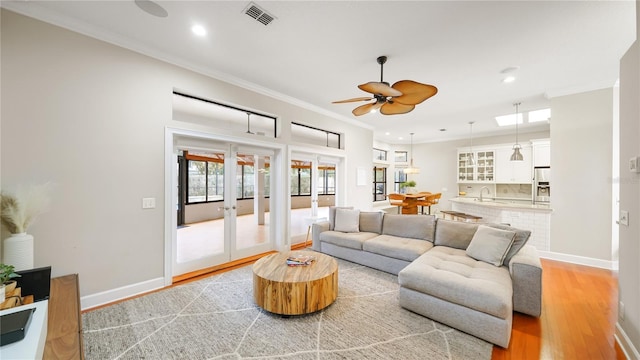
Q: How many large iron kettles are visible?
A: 0